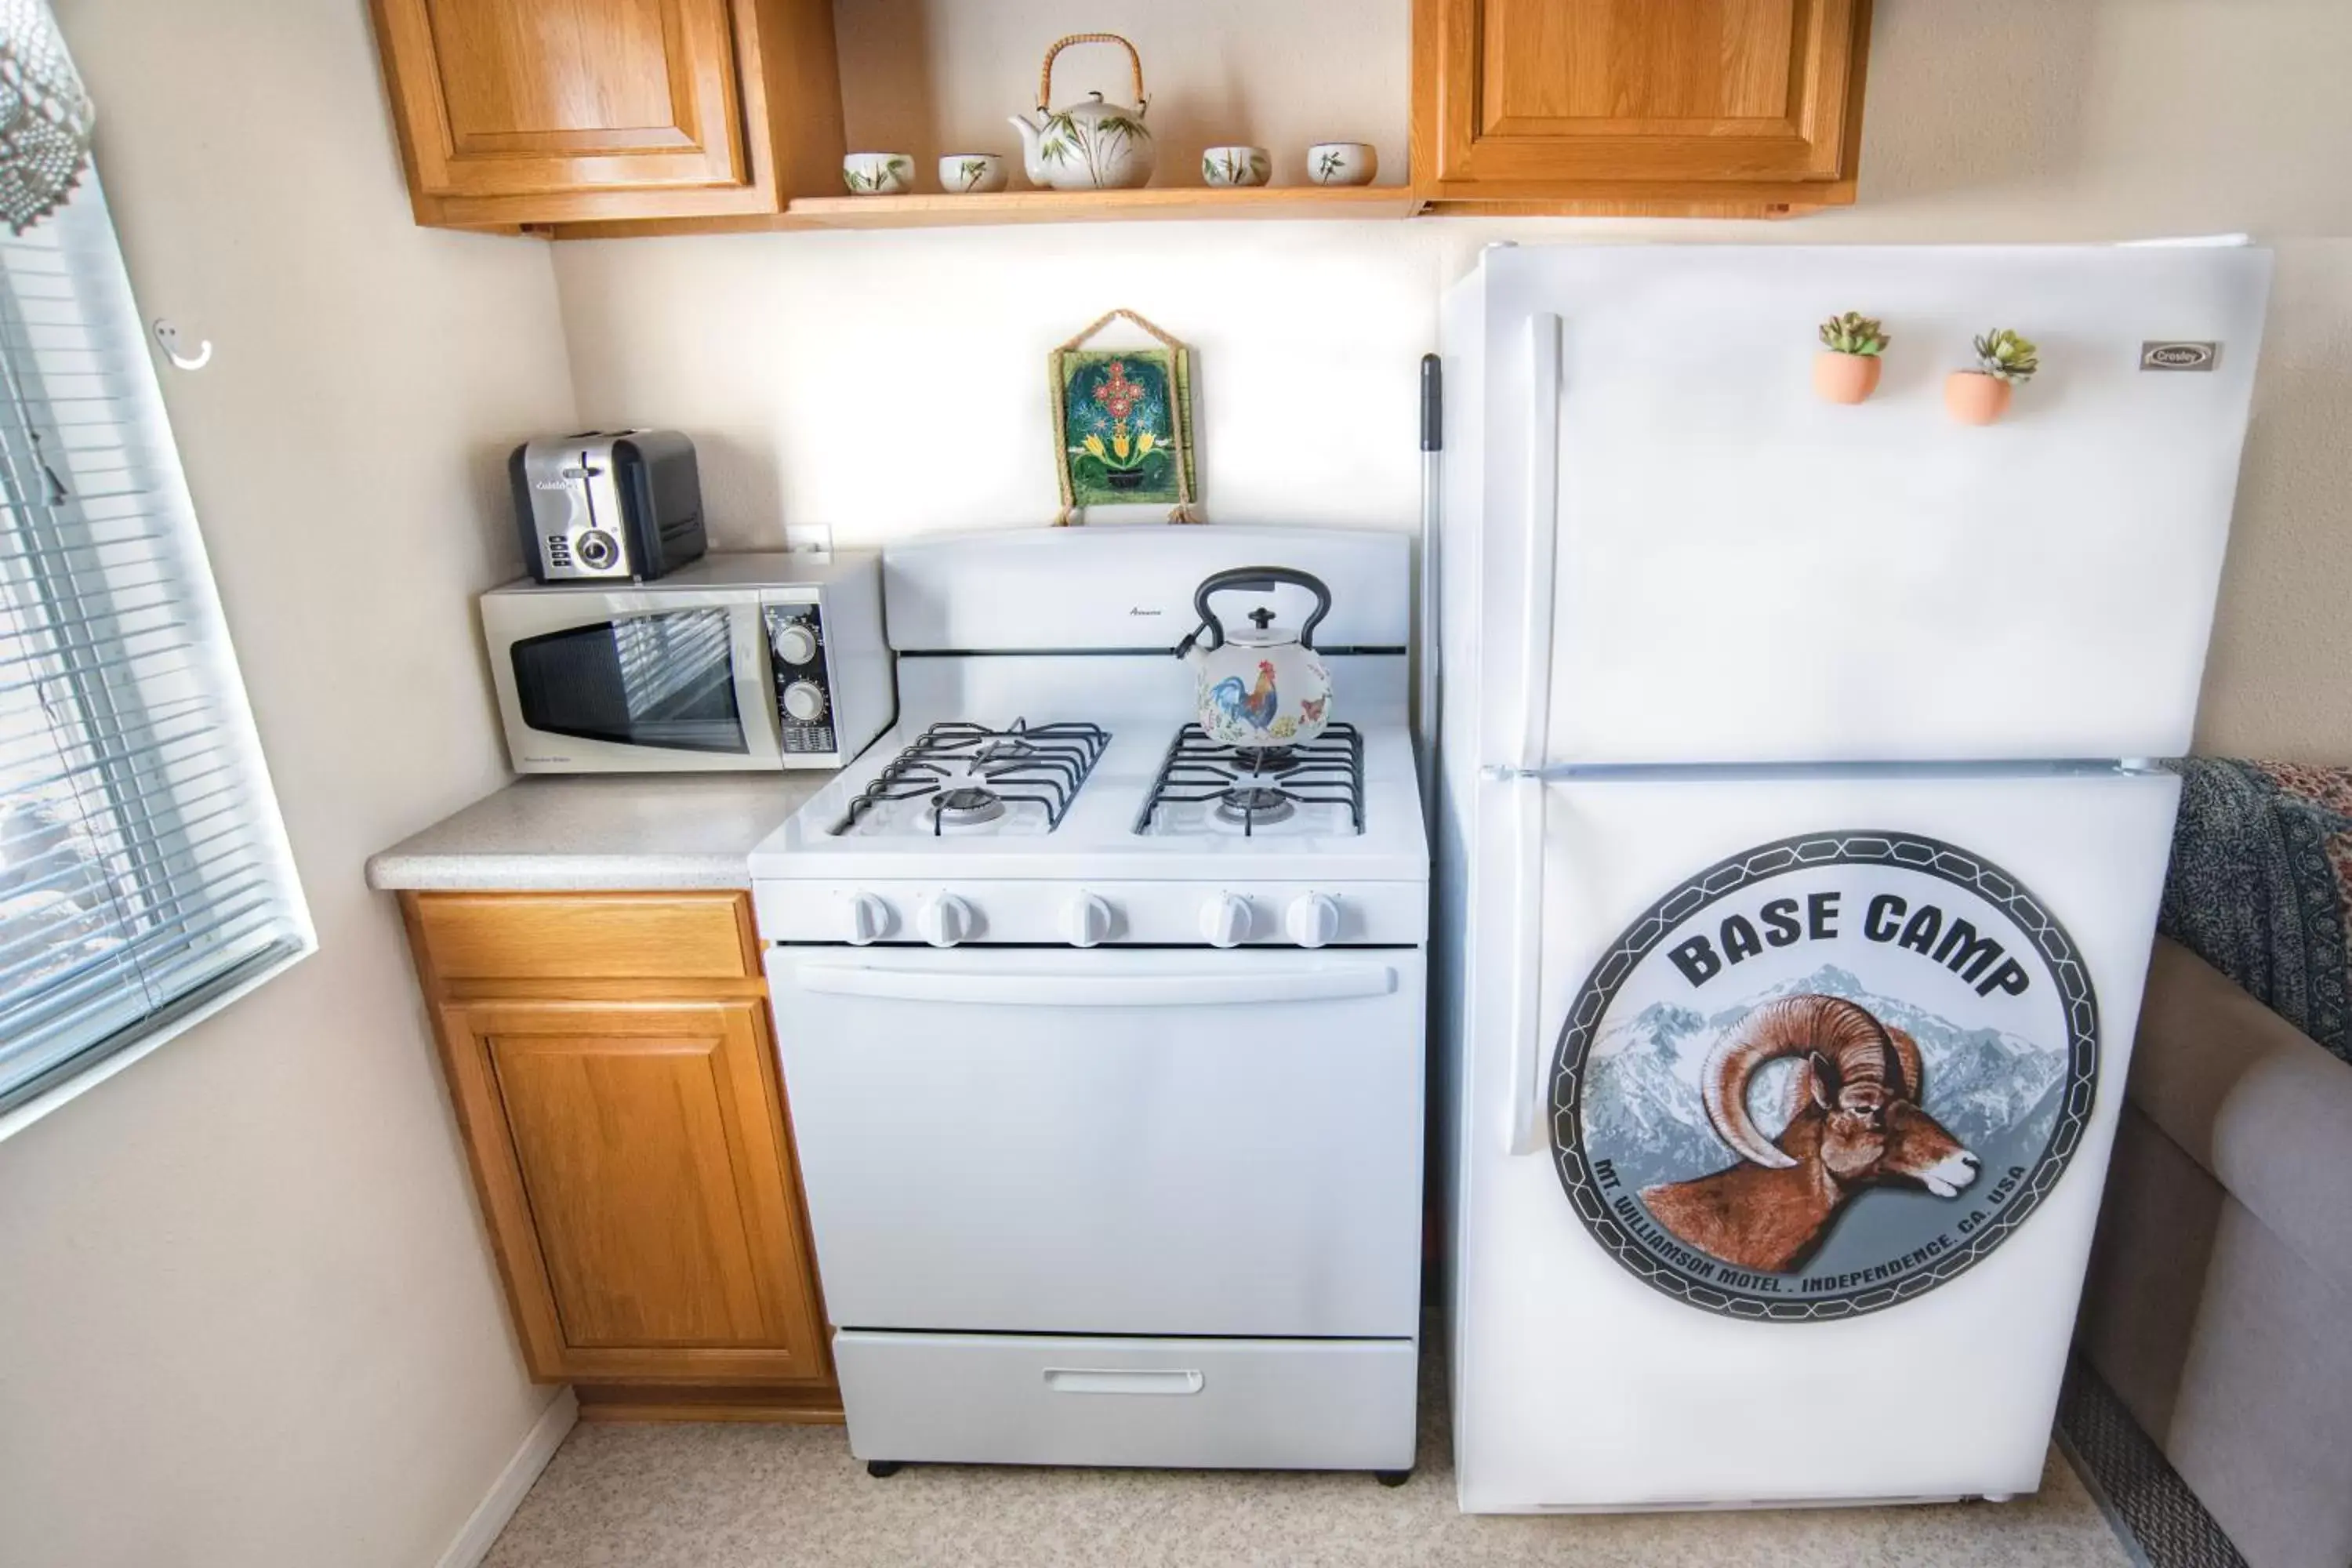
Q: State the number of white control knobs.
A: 7